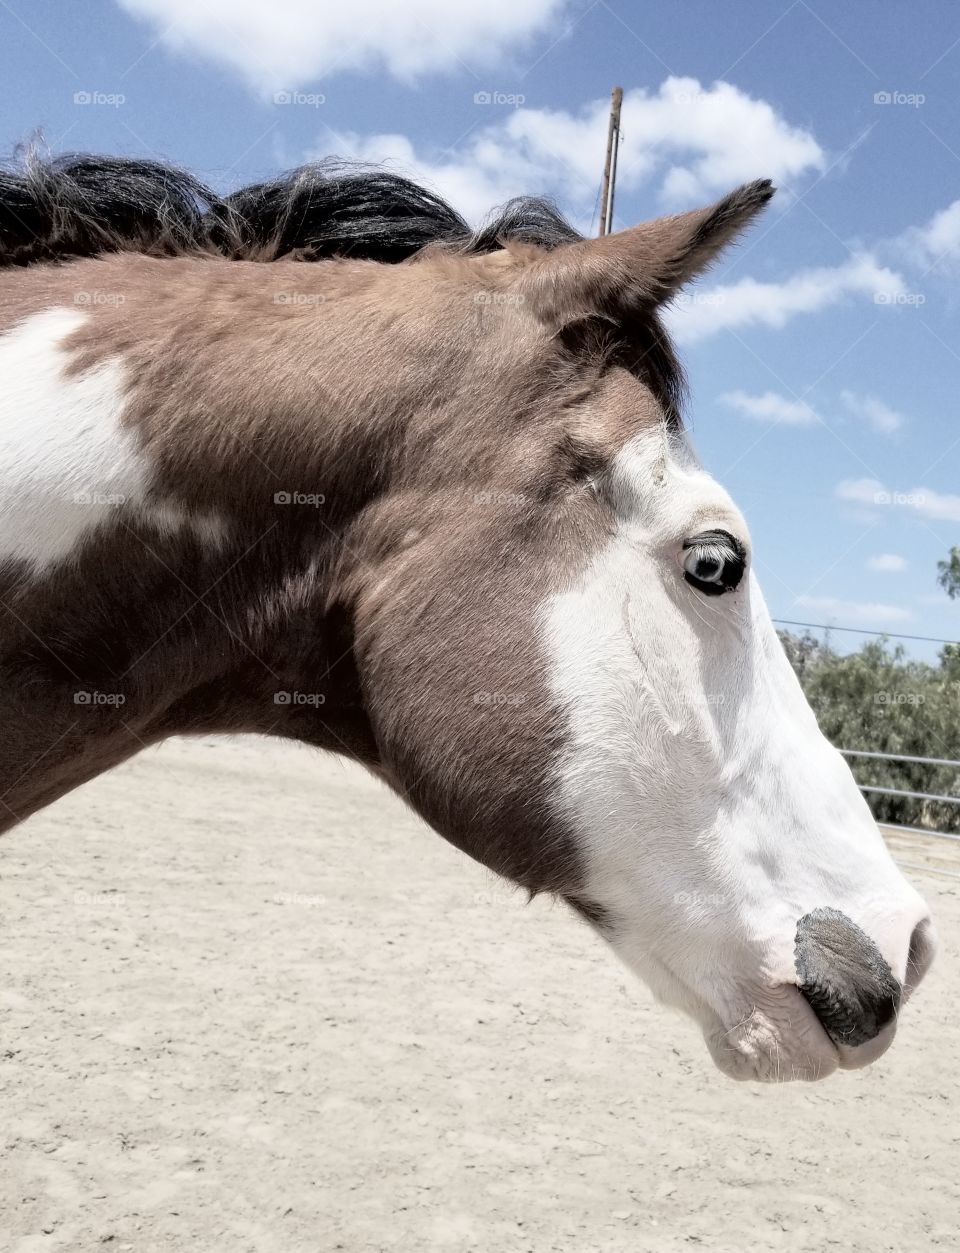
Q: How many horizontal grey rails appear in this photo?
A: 4